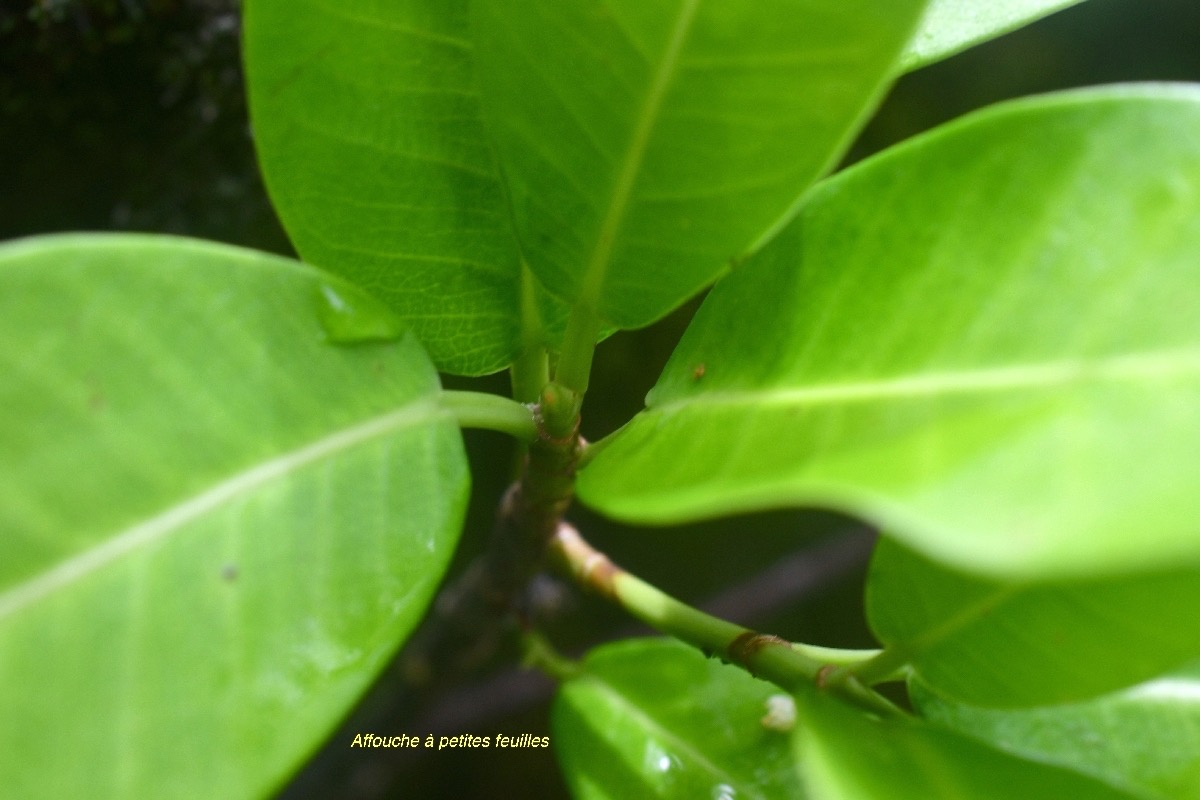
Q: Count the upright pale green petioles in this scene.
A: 2